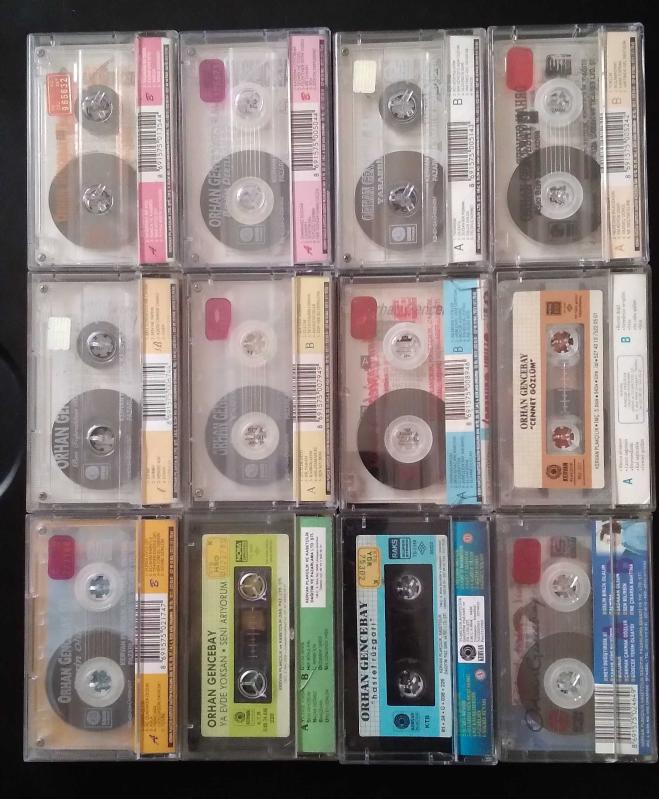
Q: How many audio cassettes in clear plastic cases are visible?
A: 12